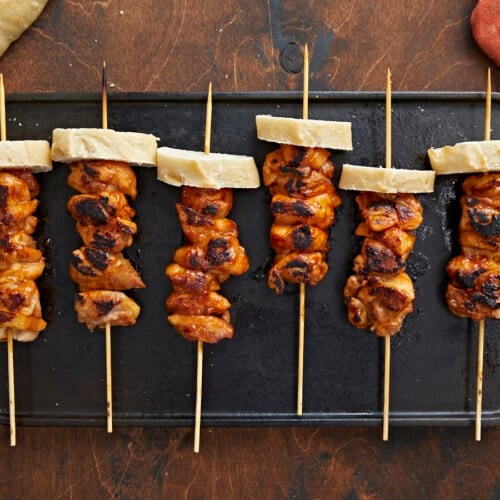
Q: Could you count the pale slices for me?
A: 6